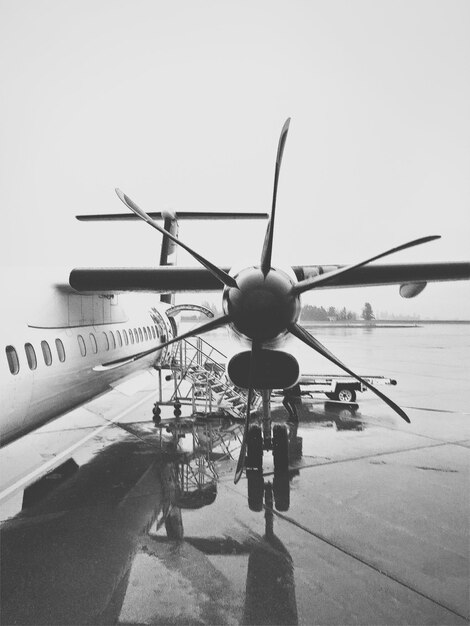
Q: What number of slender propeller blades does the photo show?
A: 6